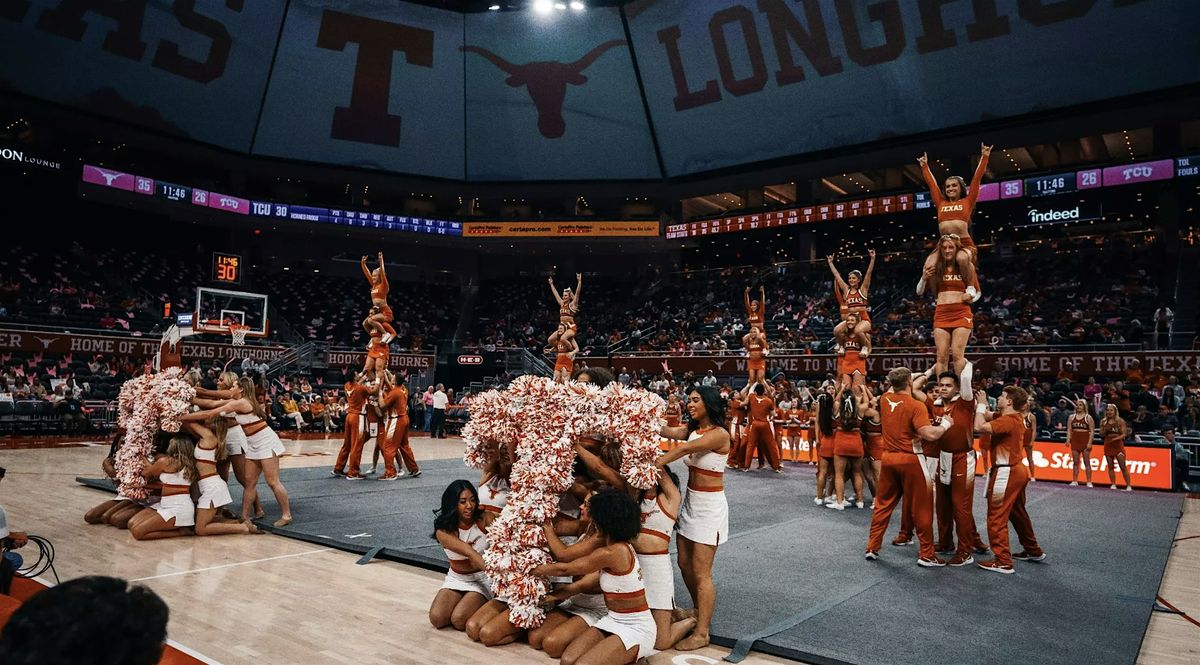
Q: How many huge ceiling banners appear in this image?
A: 4